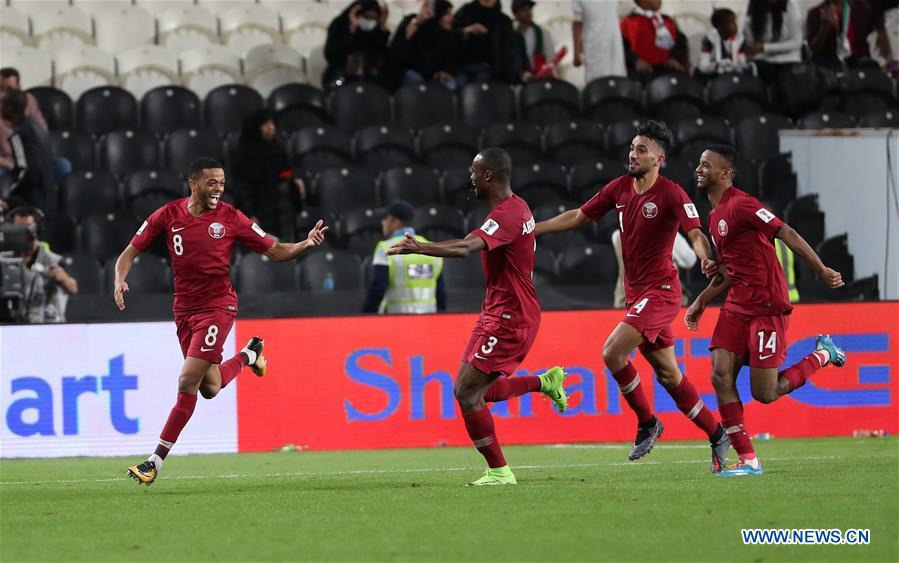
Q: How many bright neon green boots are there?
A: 2